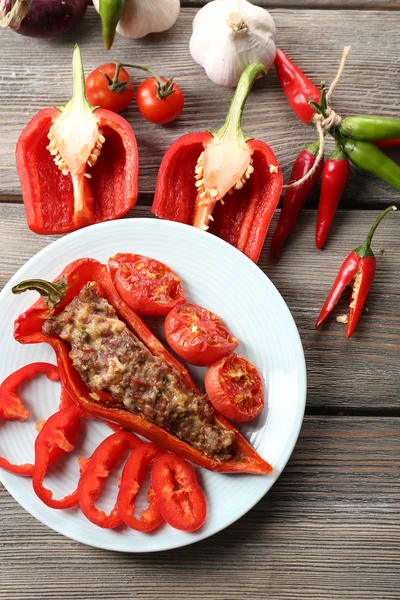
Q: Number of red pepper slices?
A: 5